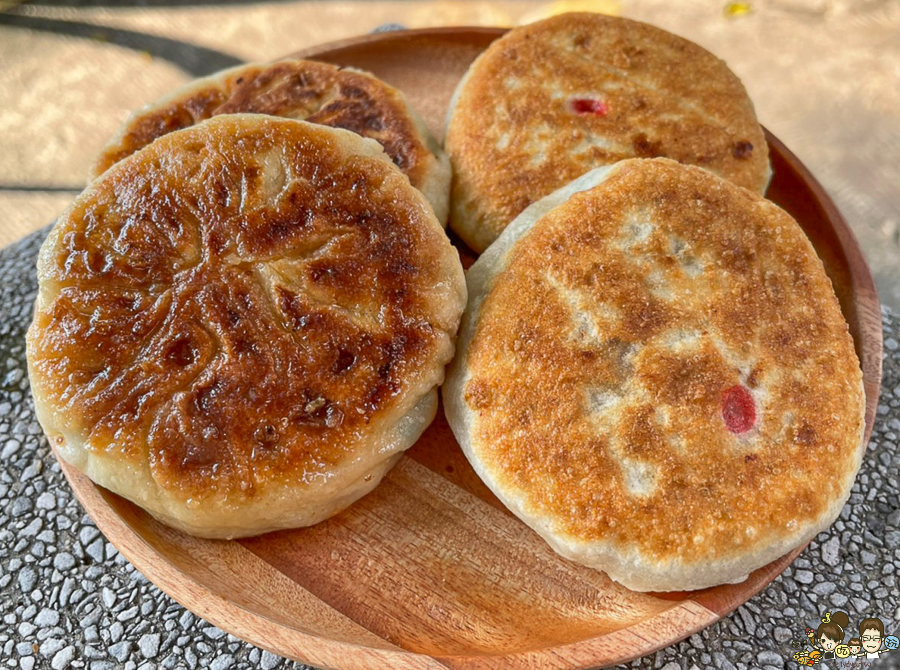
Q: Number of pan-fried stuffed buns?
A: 4